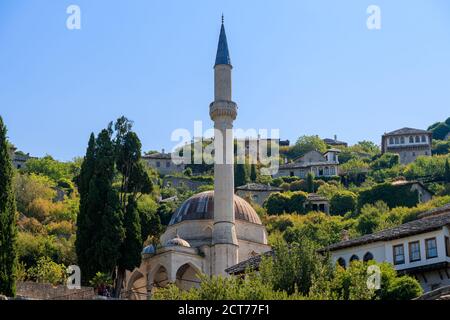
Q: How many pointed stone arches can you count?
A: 3